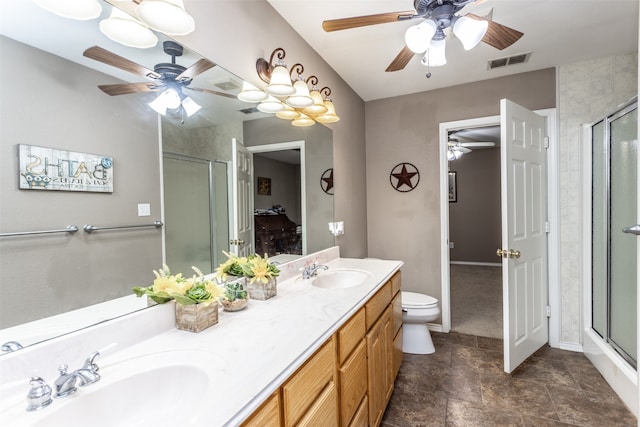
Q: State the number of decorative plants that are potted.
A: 3